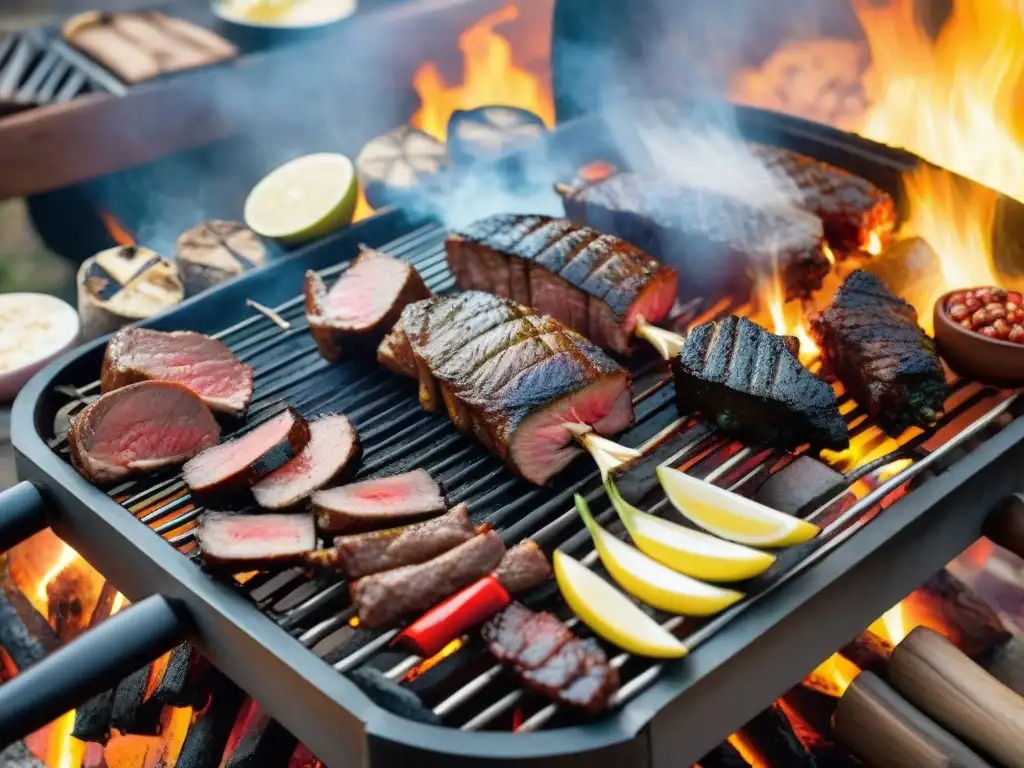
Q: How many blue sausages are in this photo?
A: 0